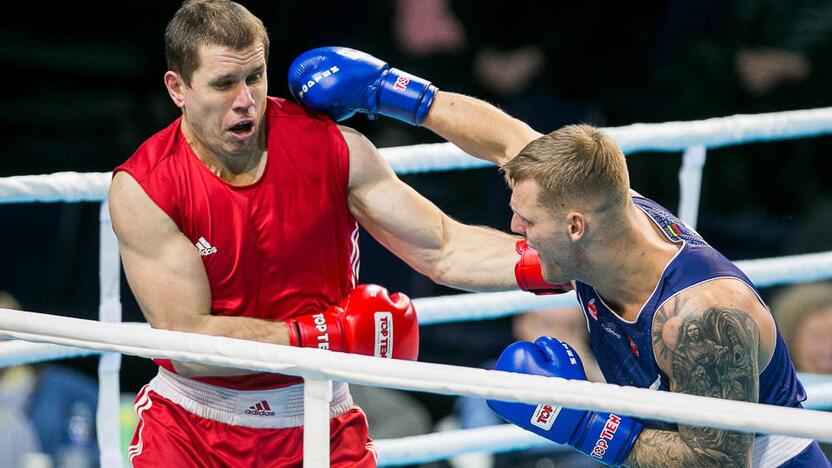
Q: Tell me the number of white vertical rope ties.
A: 3